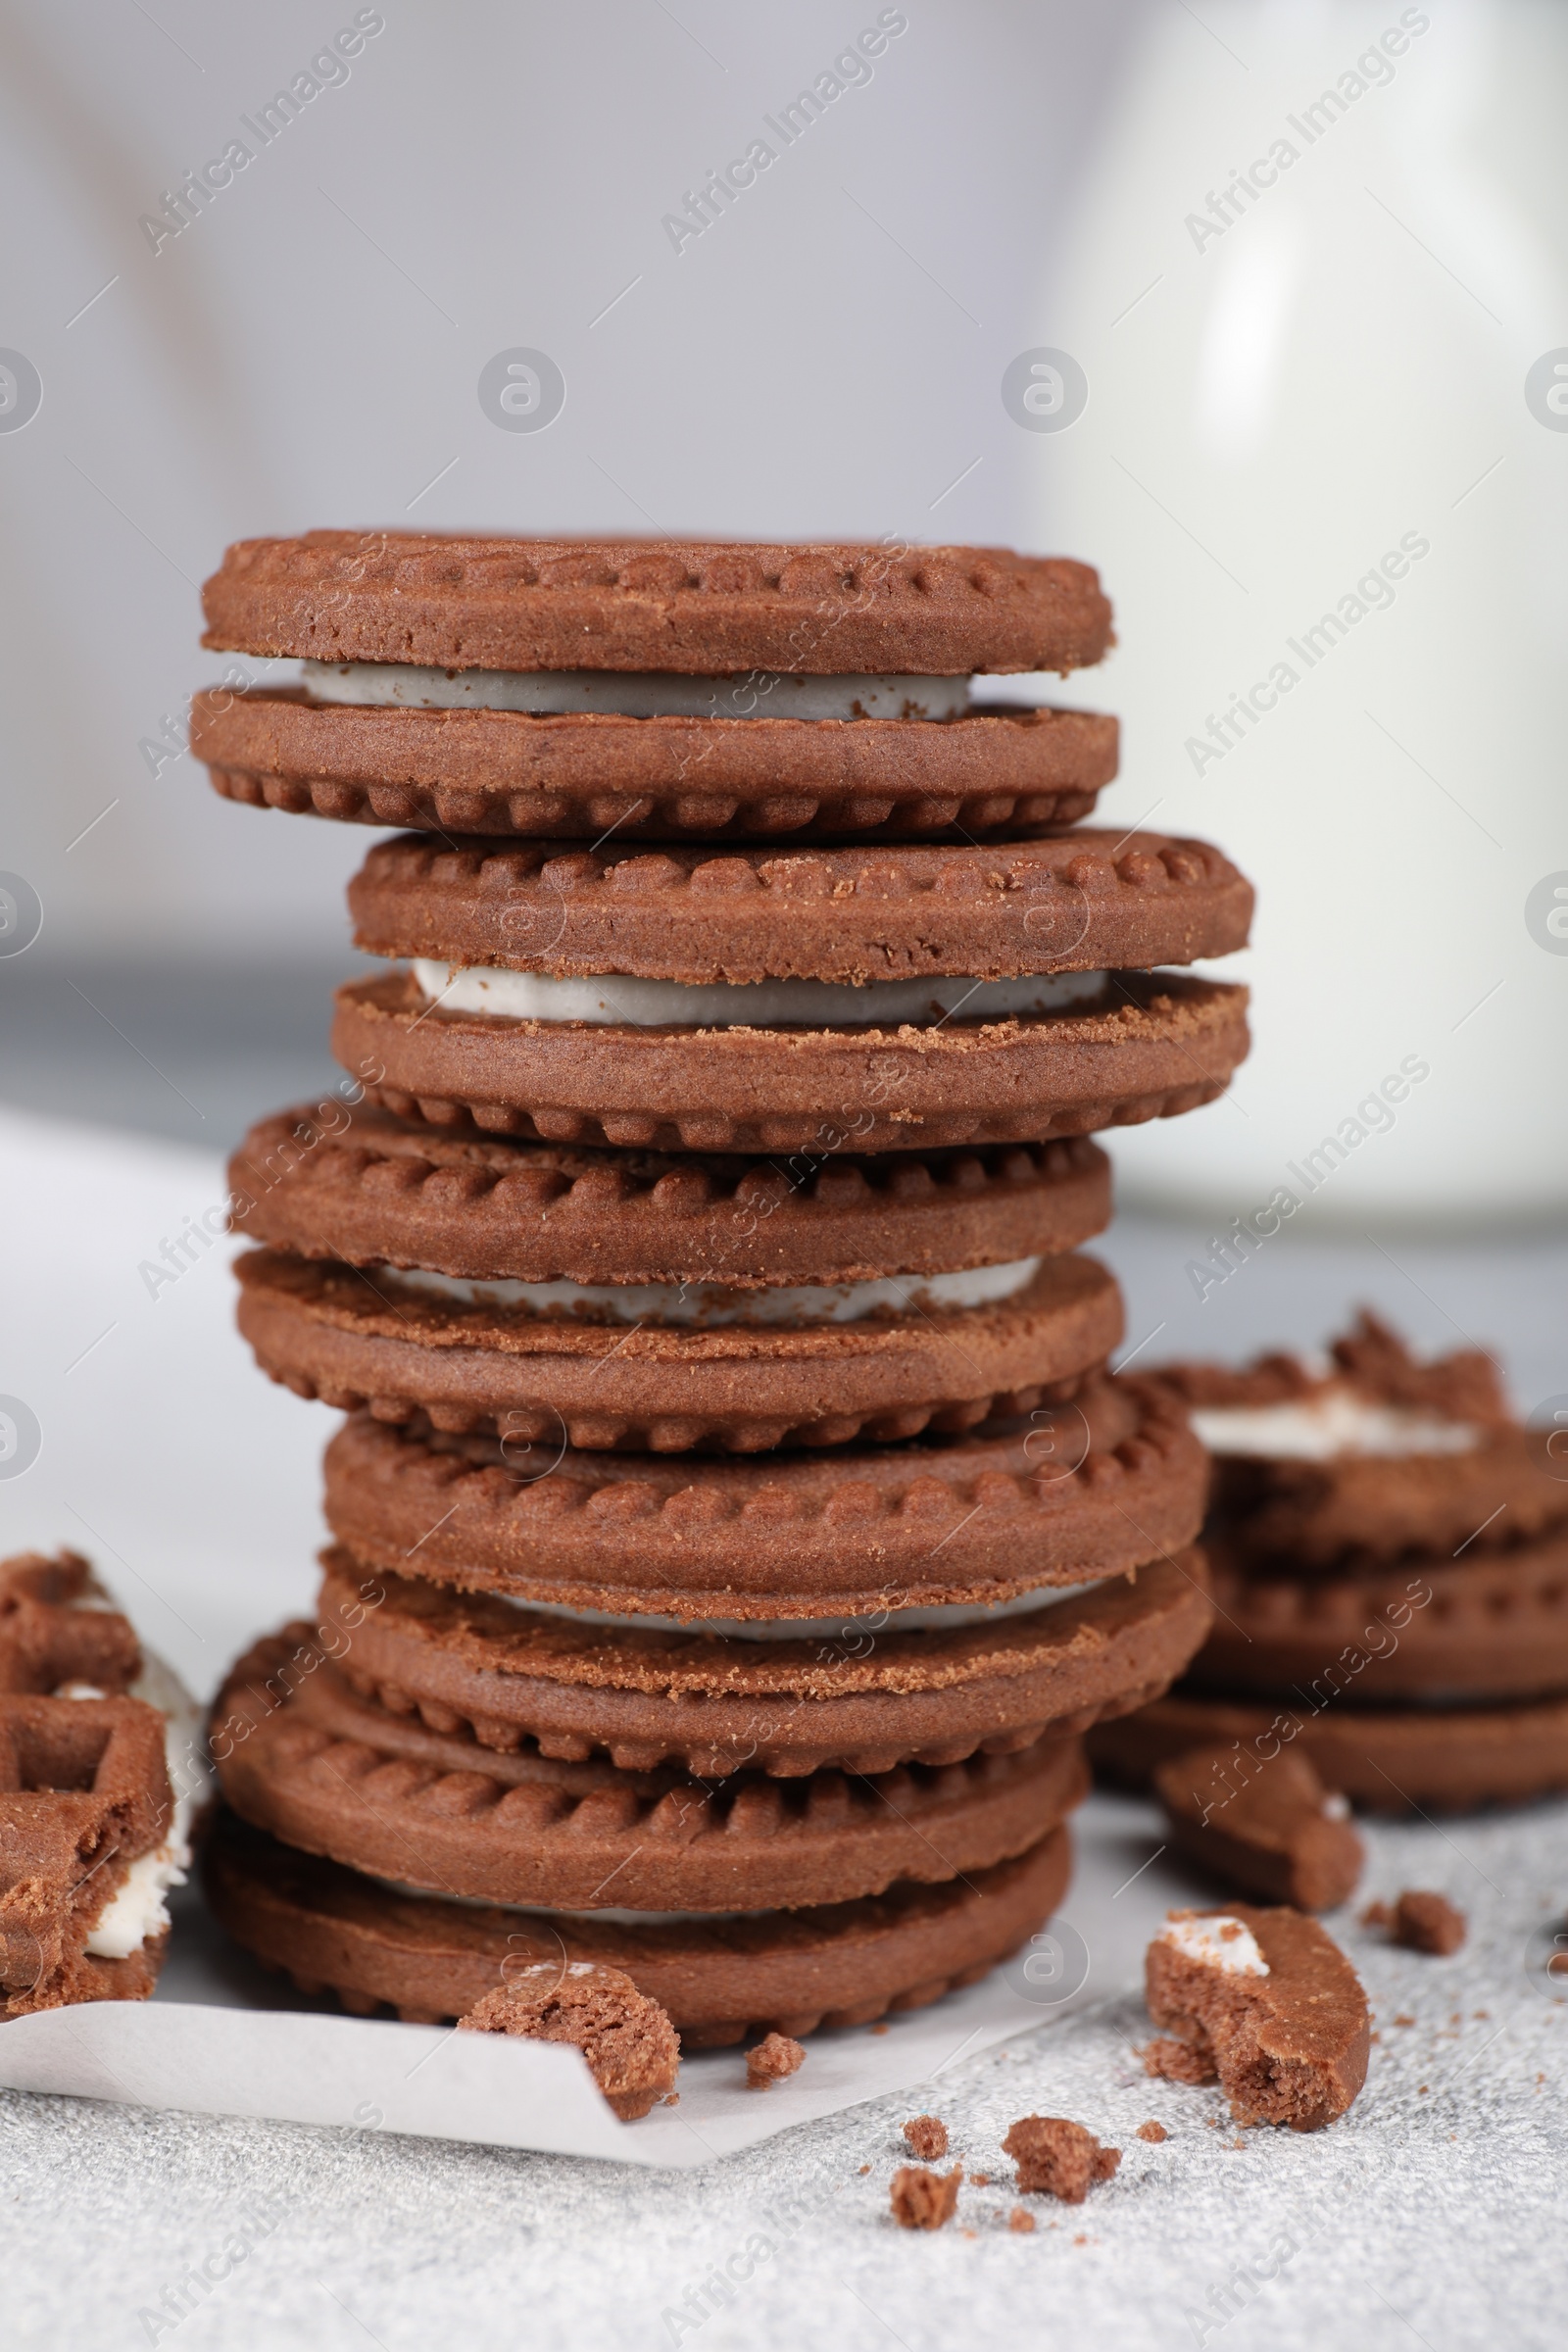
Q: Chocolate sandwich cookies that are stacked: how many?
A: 5